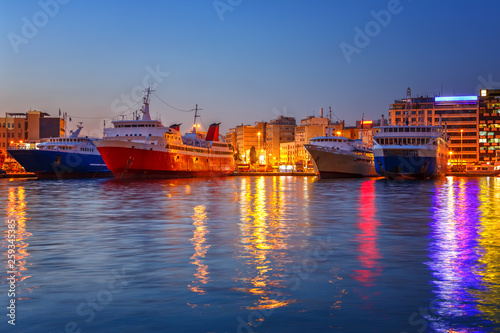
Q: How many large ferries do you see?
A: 4